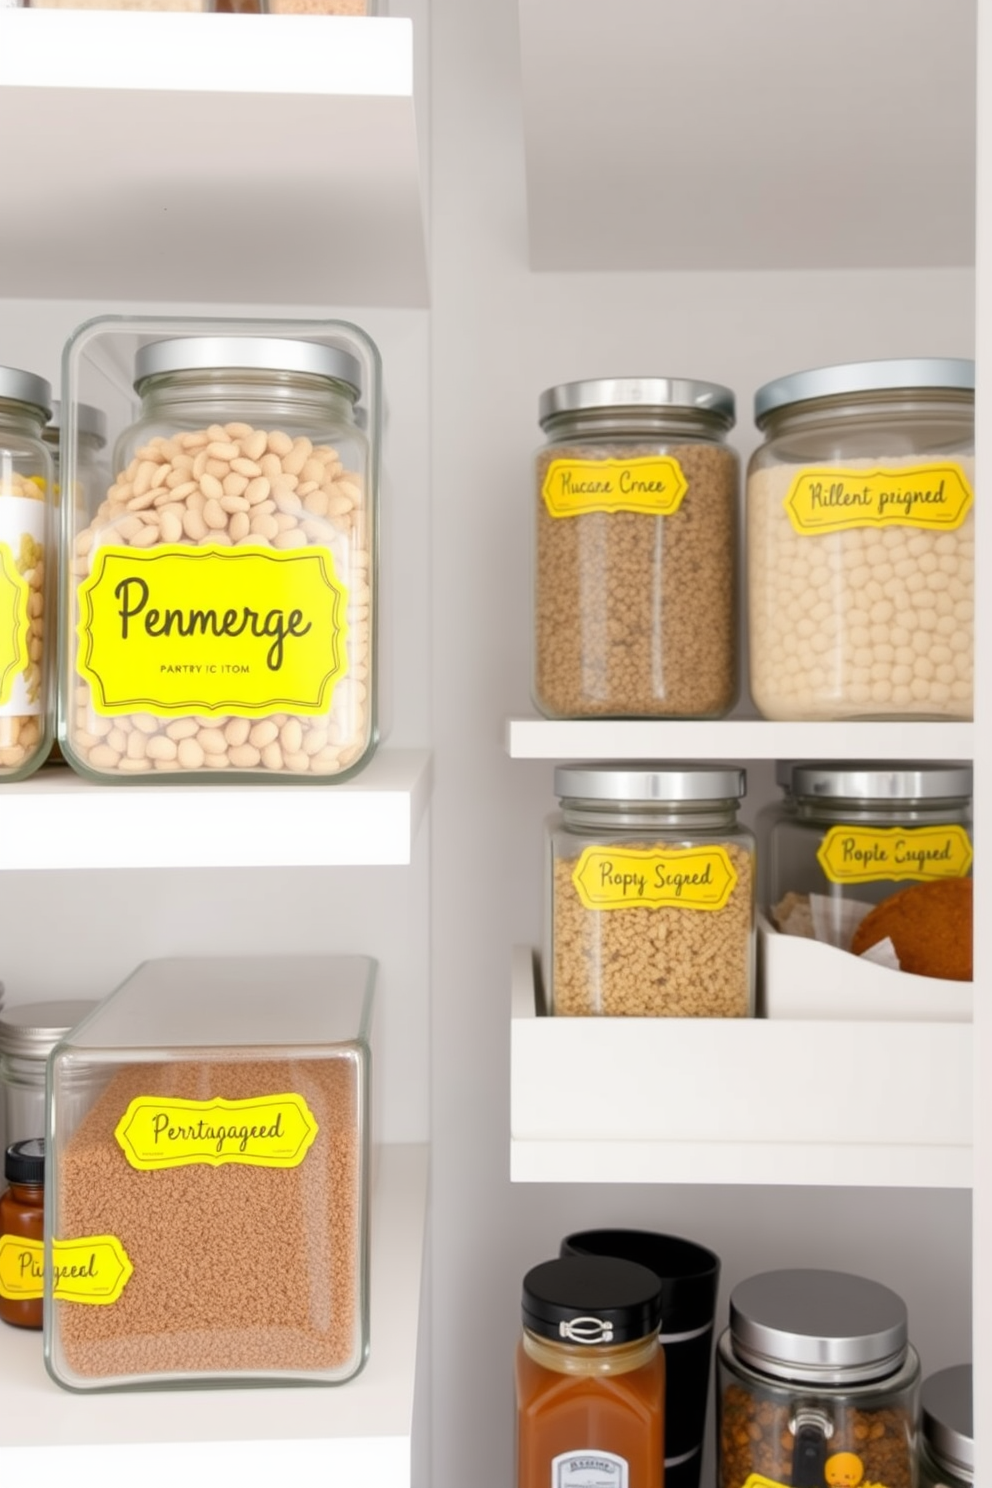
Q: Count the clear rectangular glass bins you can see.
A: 2